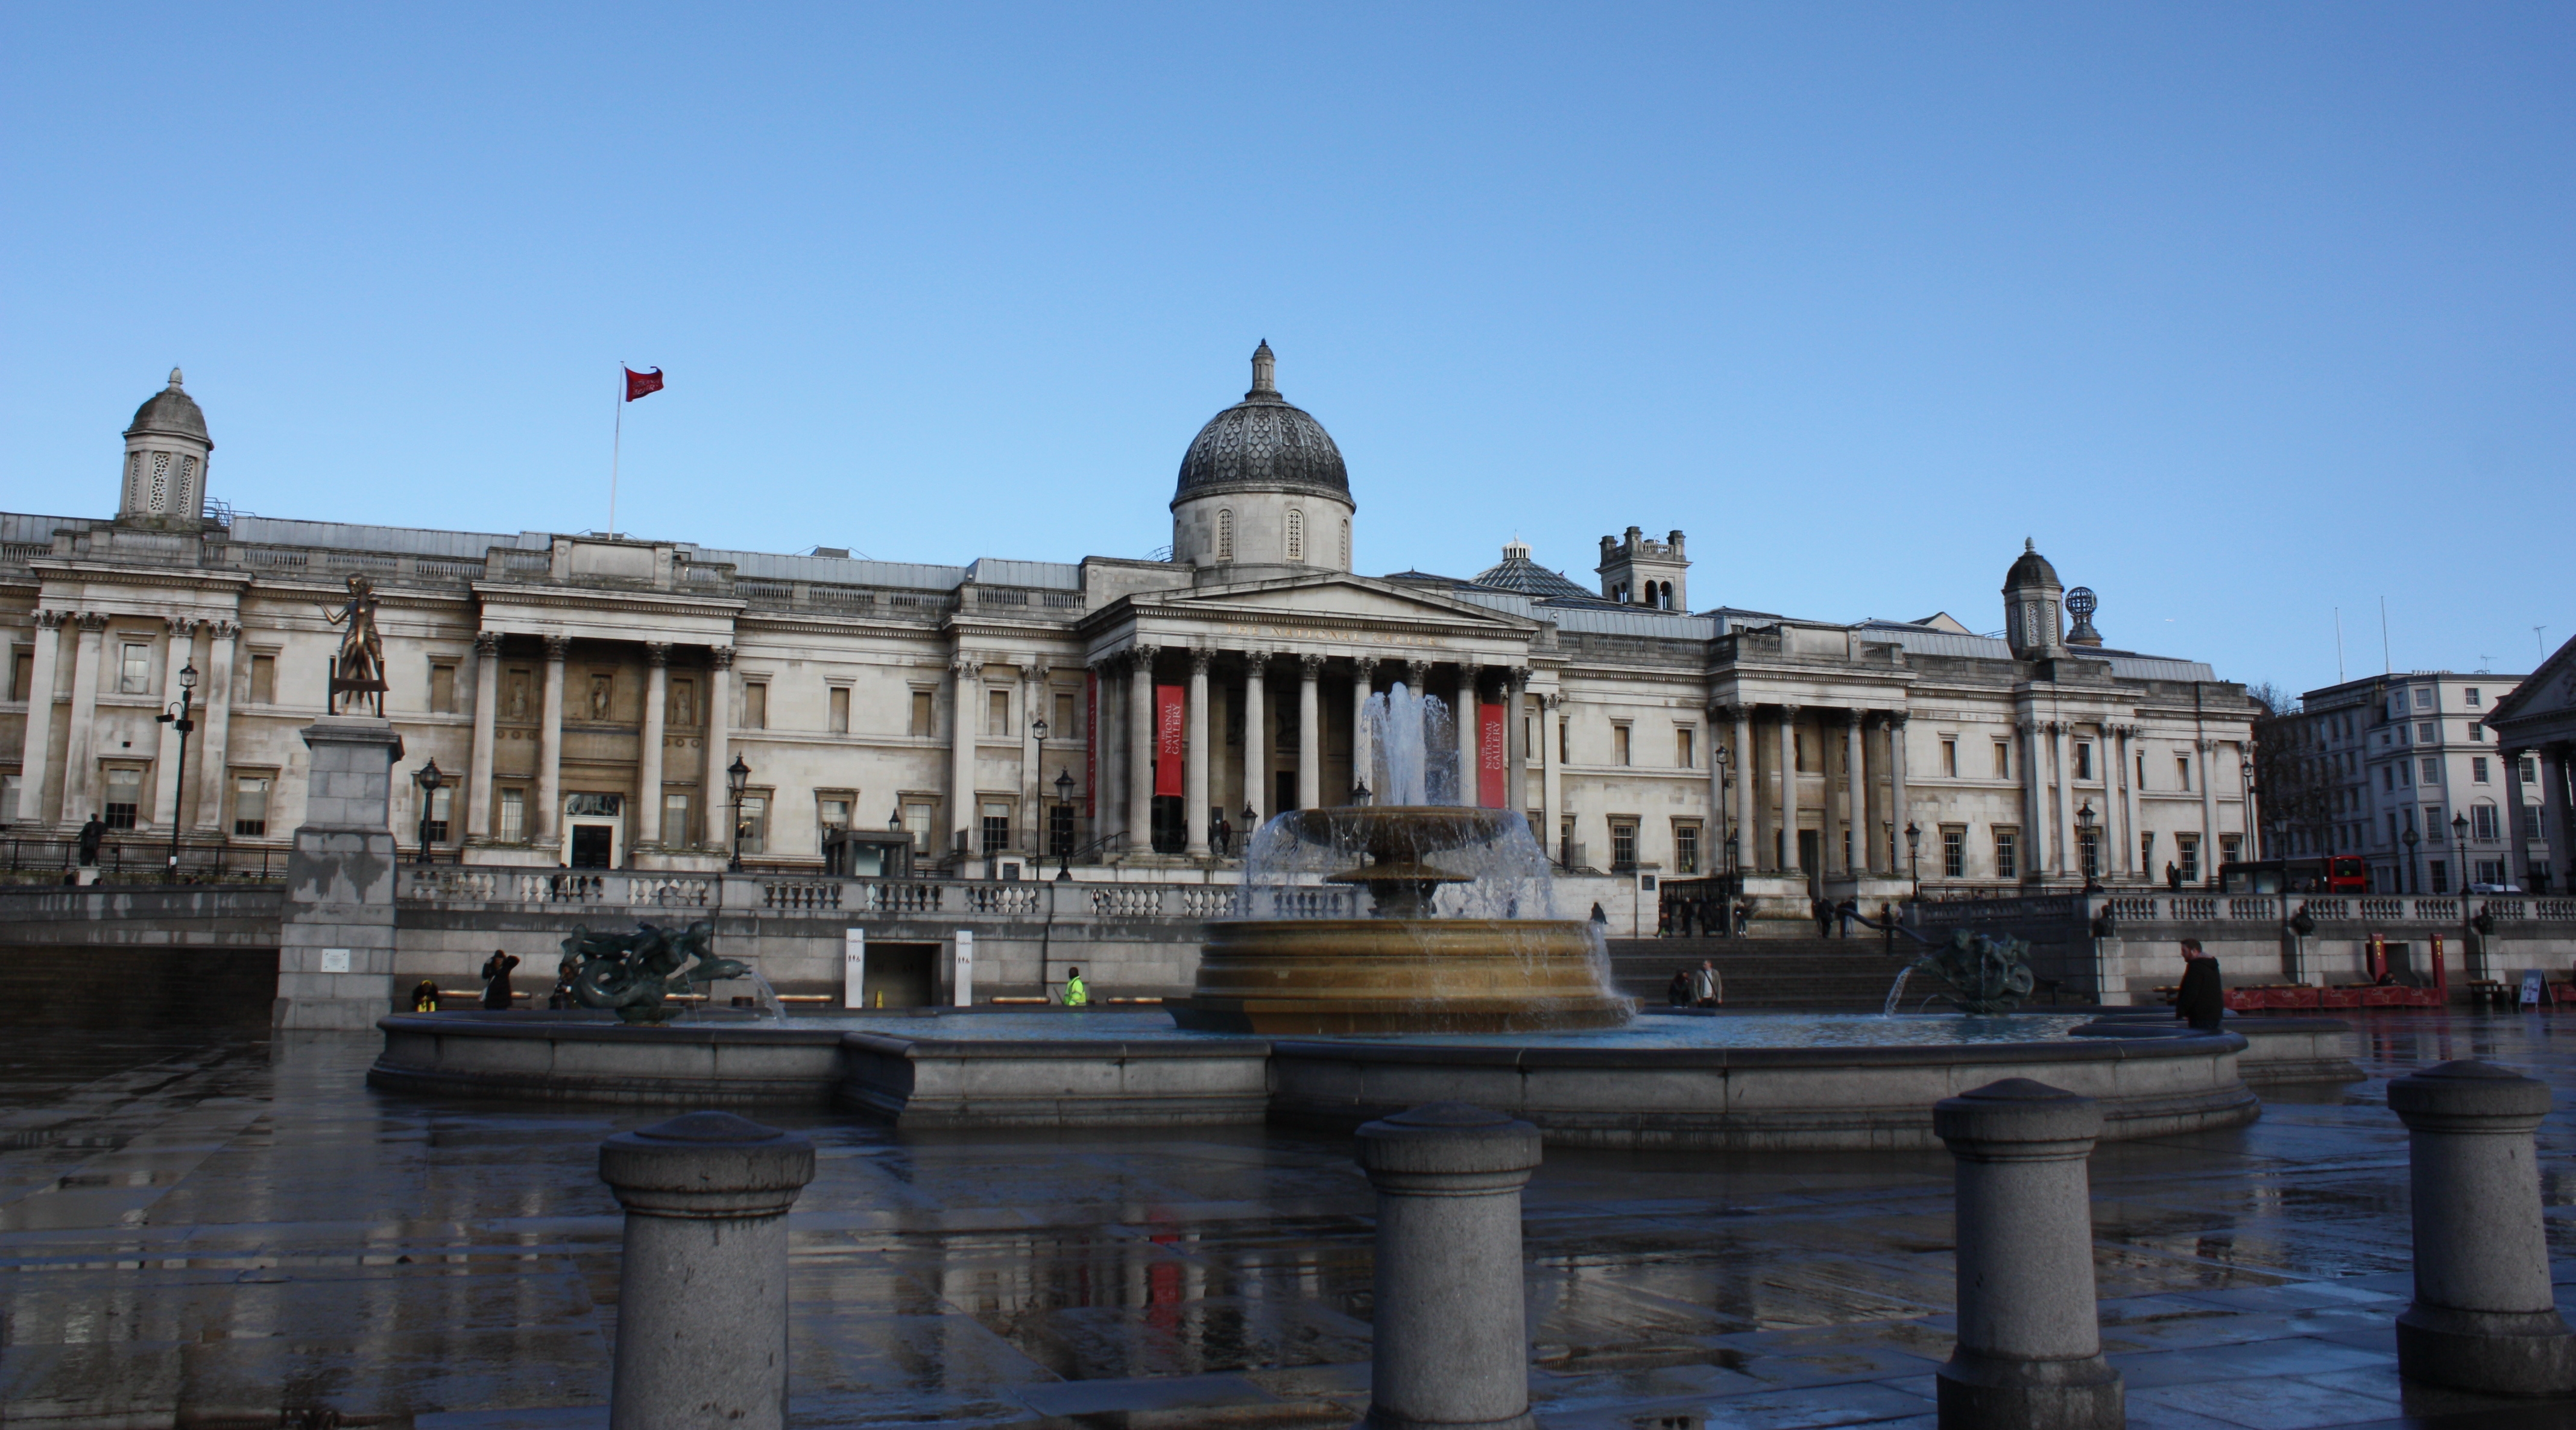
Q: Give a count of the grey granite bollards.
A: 4